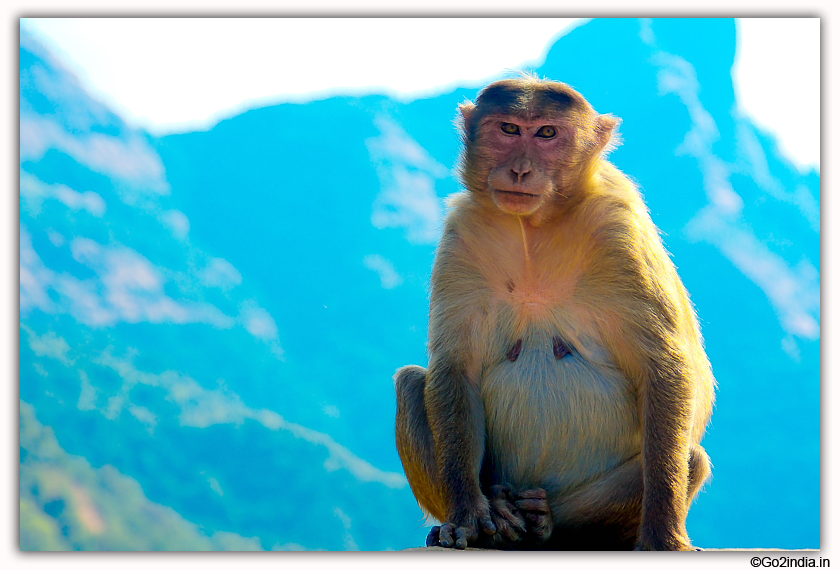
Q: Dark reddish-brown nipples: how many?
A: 2